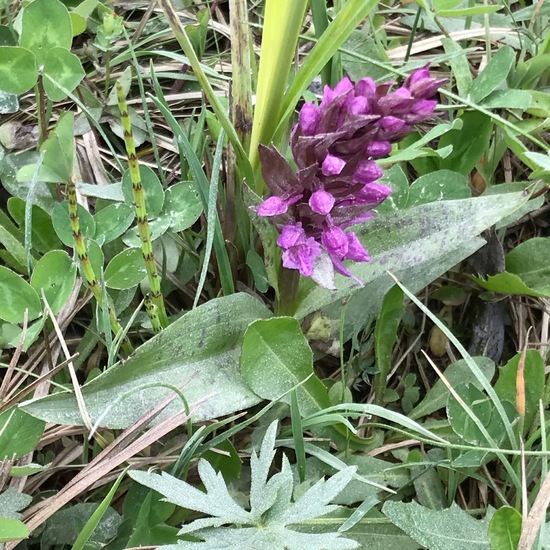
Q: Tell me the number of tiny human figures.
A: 0